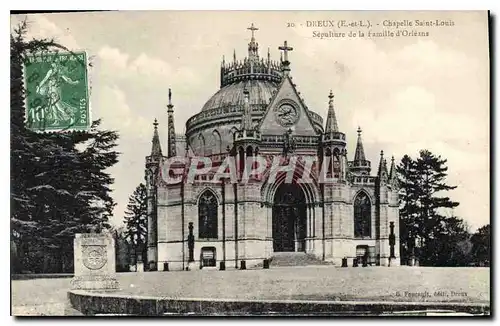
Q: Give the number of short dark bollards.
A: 7